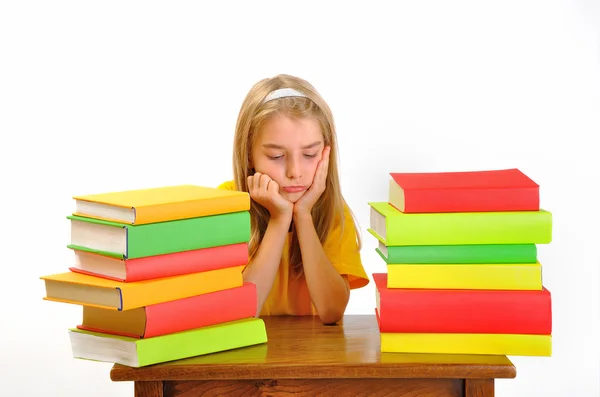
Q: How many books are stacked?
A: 12